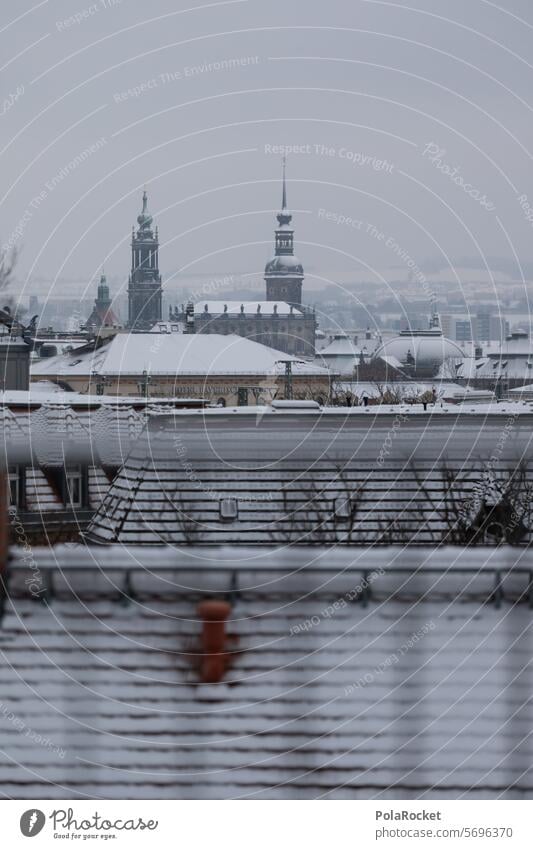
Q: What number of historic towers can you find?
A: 3